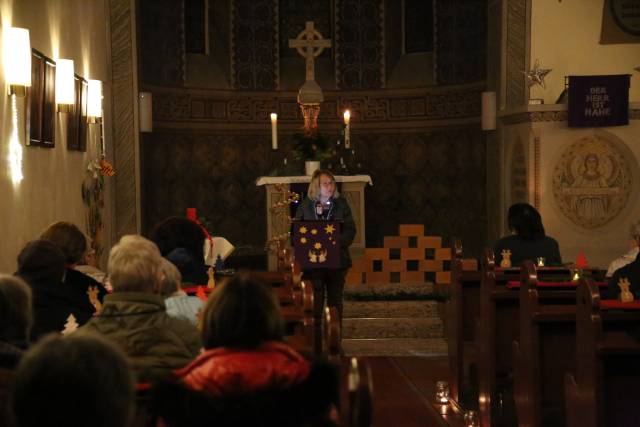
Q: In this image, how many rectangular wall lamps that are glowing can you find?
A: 3